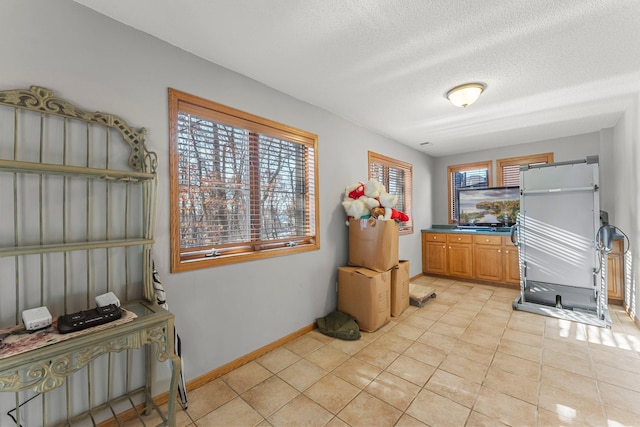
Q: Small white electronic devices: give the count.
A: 2